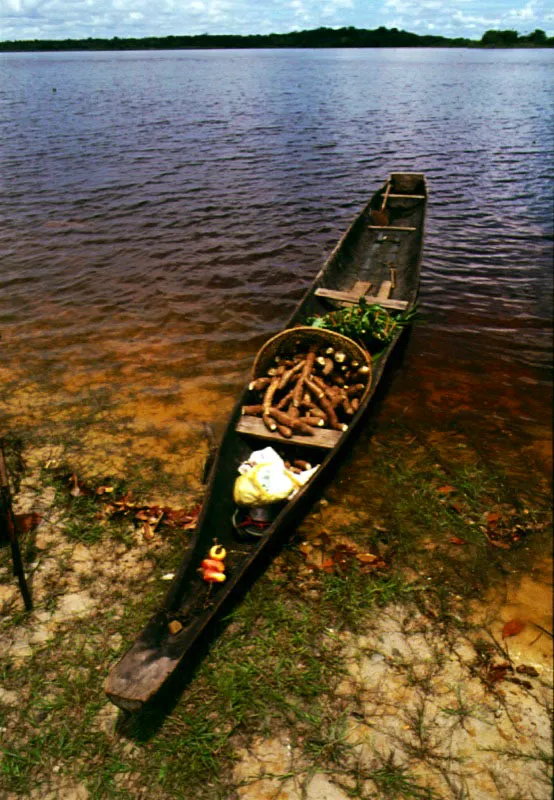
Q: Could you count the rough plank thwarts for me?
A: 4